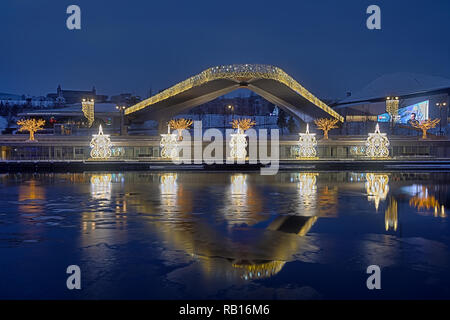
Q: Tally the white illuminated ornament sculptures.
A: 5